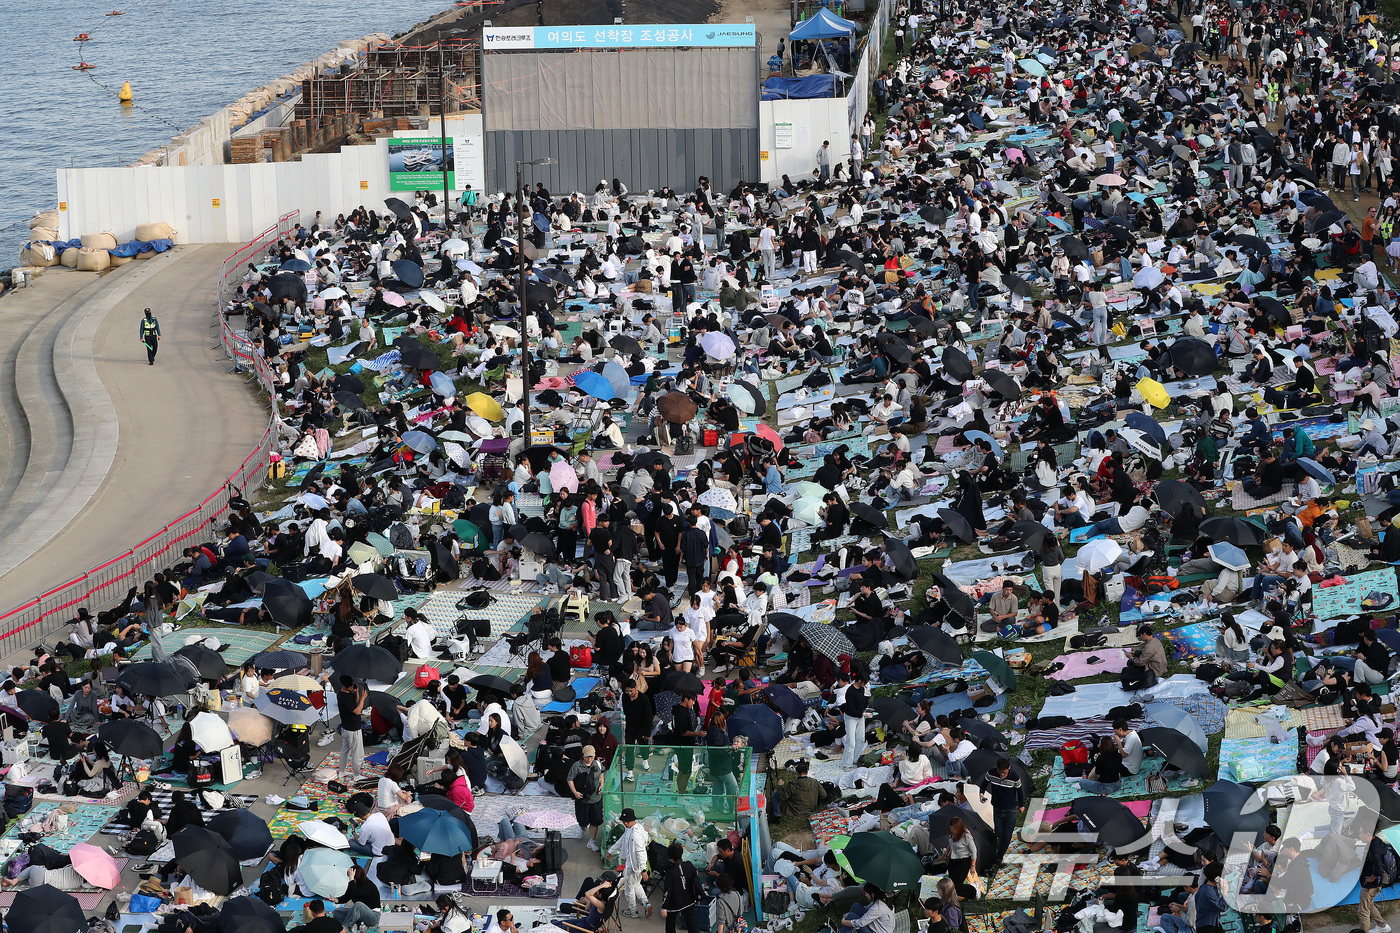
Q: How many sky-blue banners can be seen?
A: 1